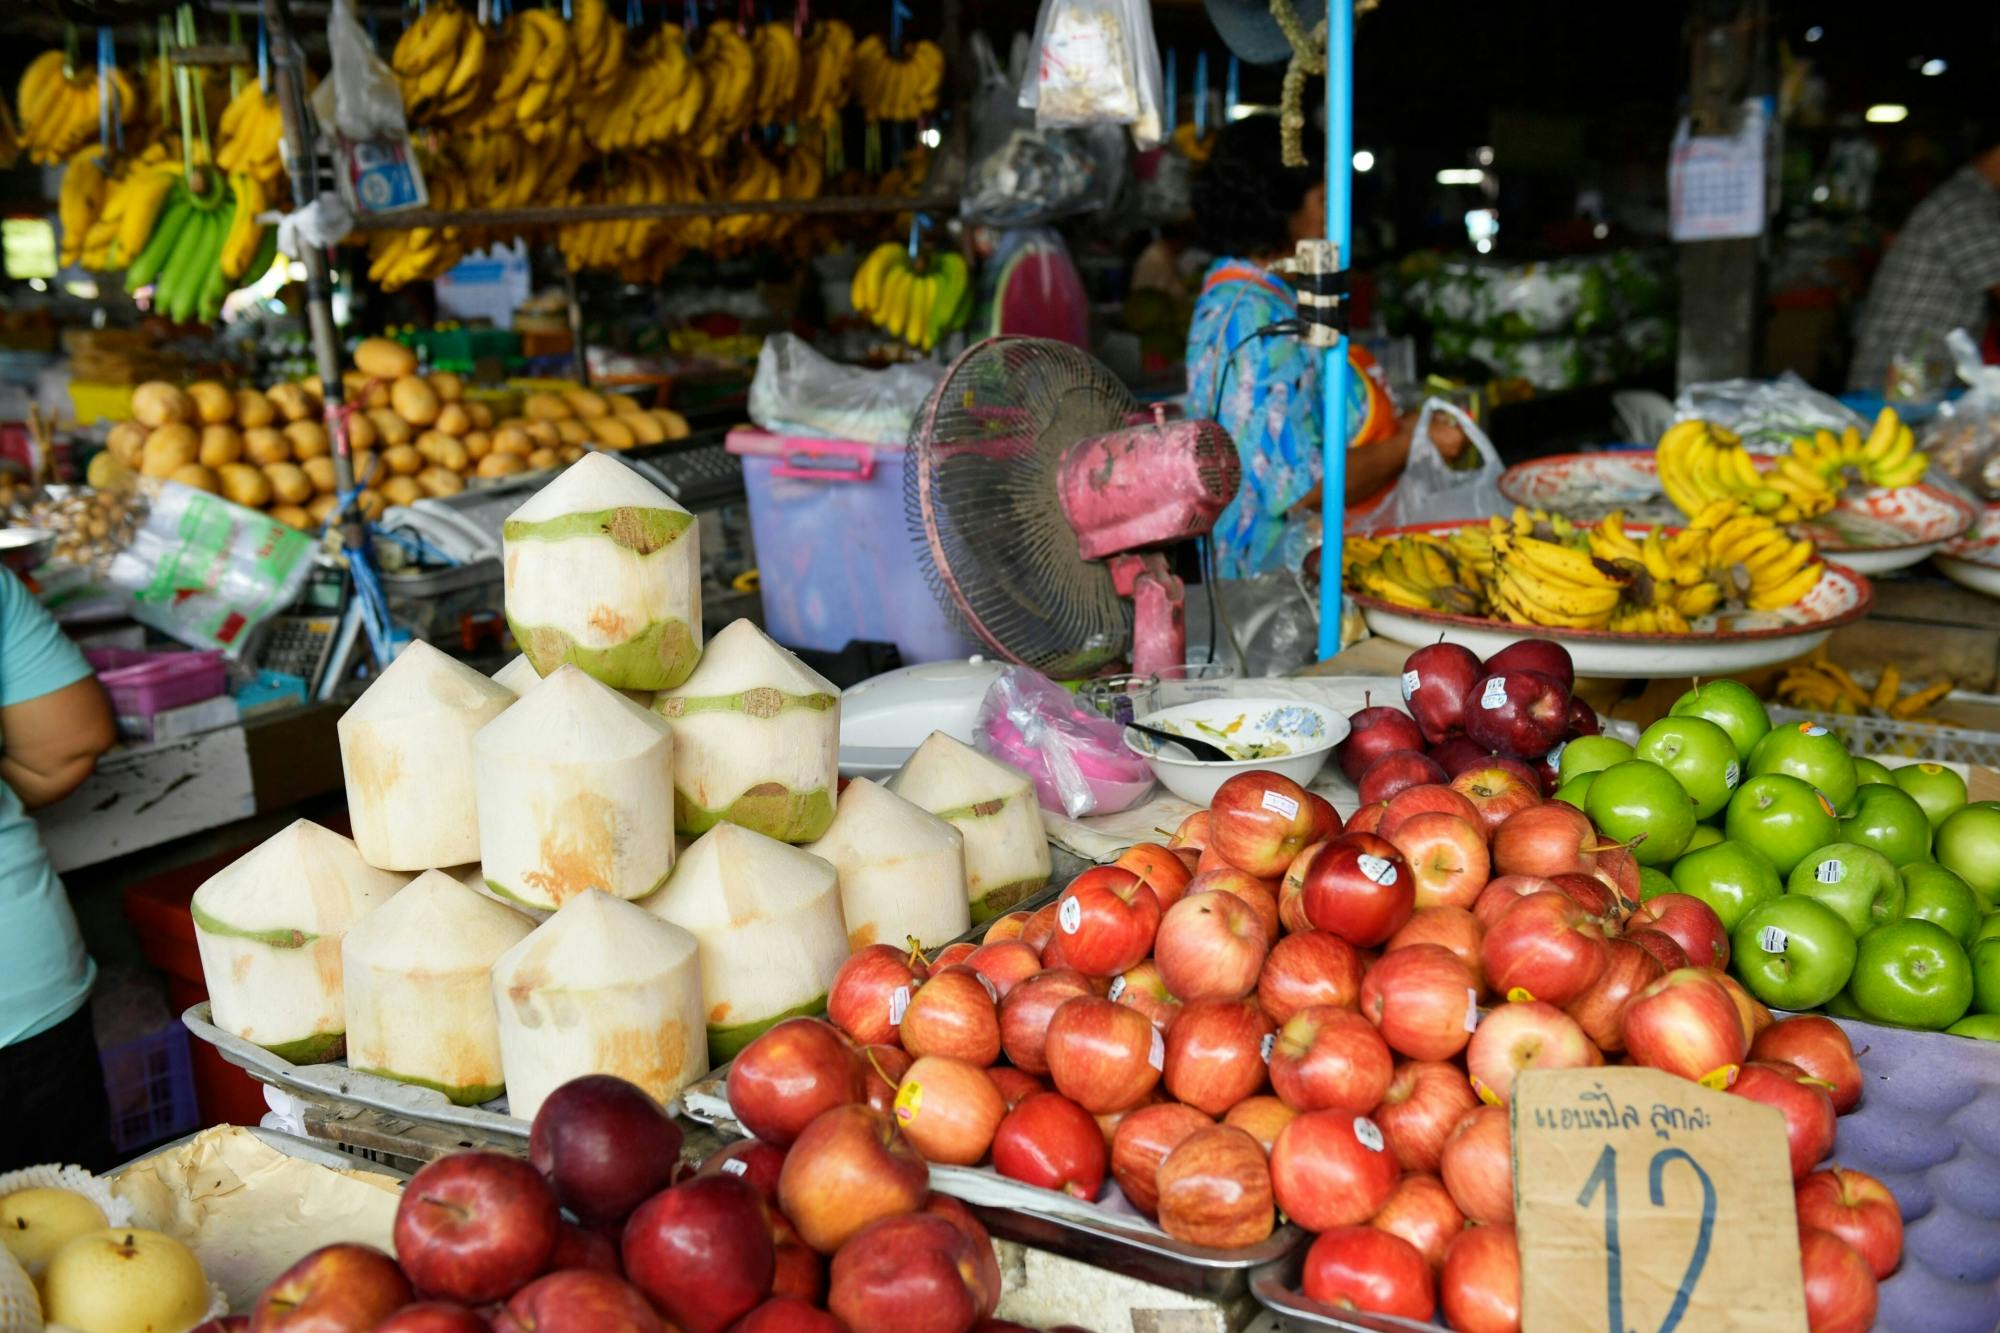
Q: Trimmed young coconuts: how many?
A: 11